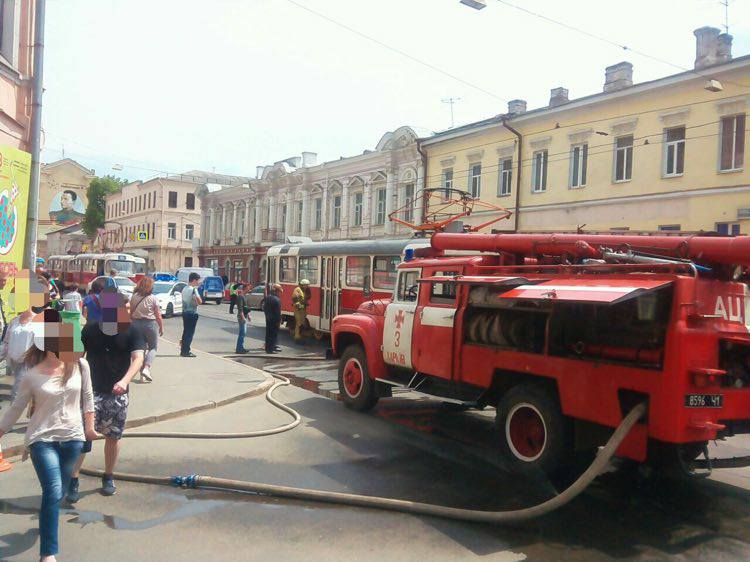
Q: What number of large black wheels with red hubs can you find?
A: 2